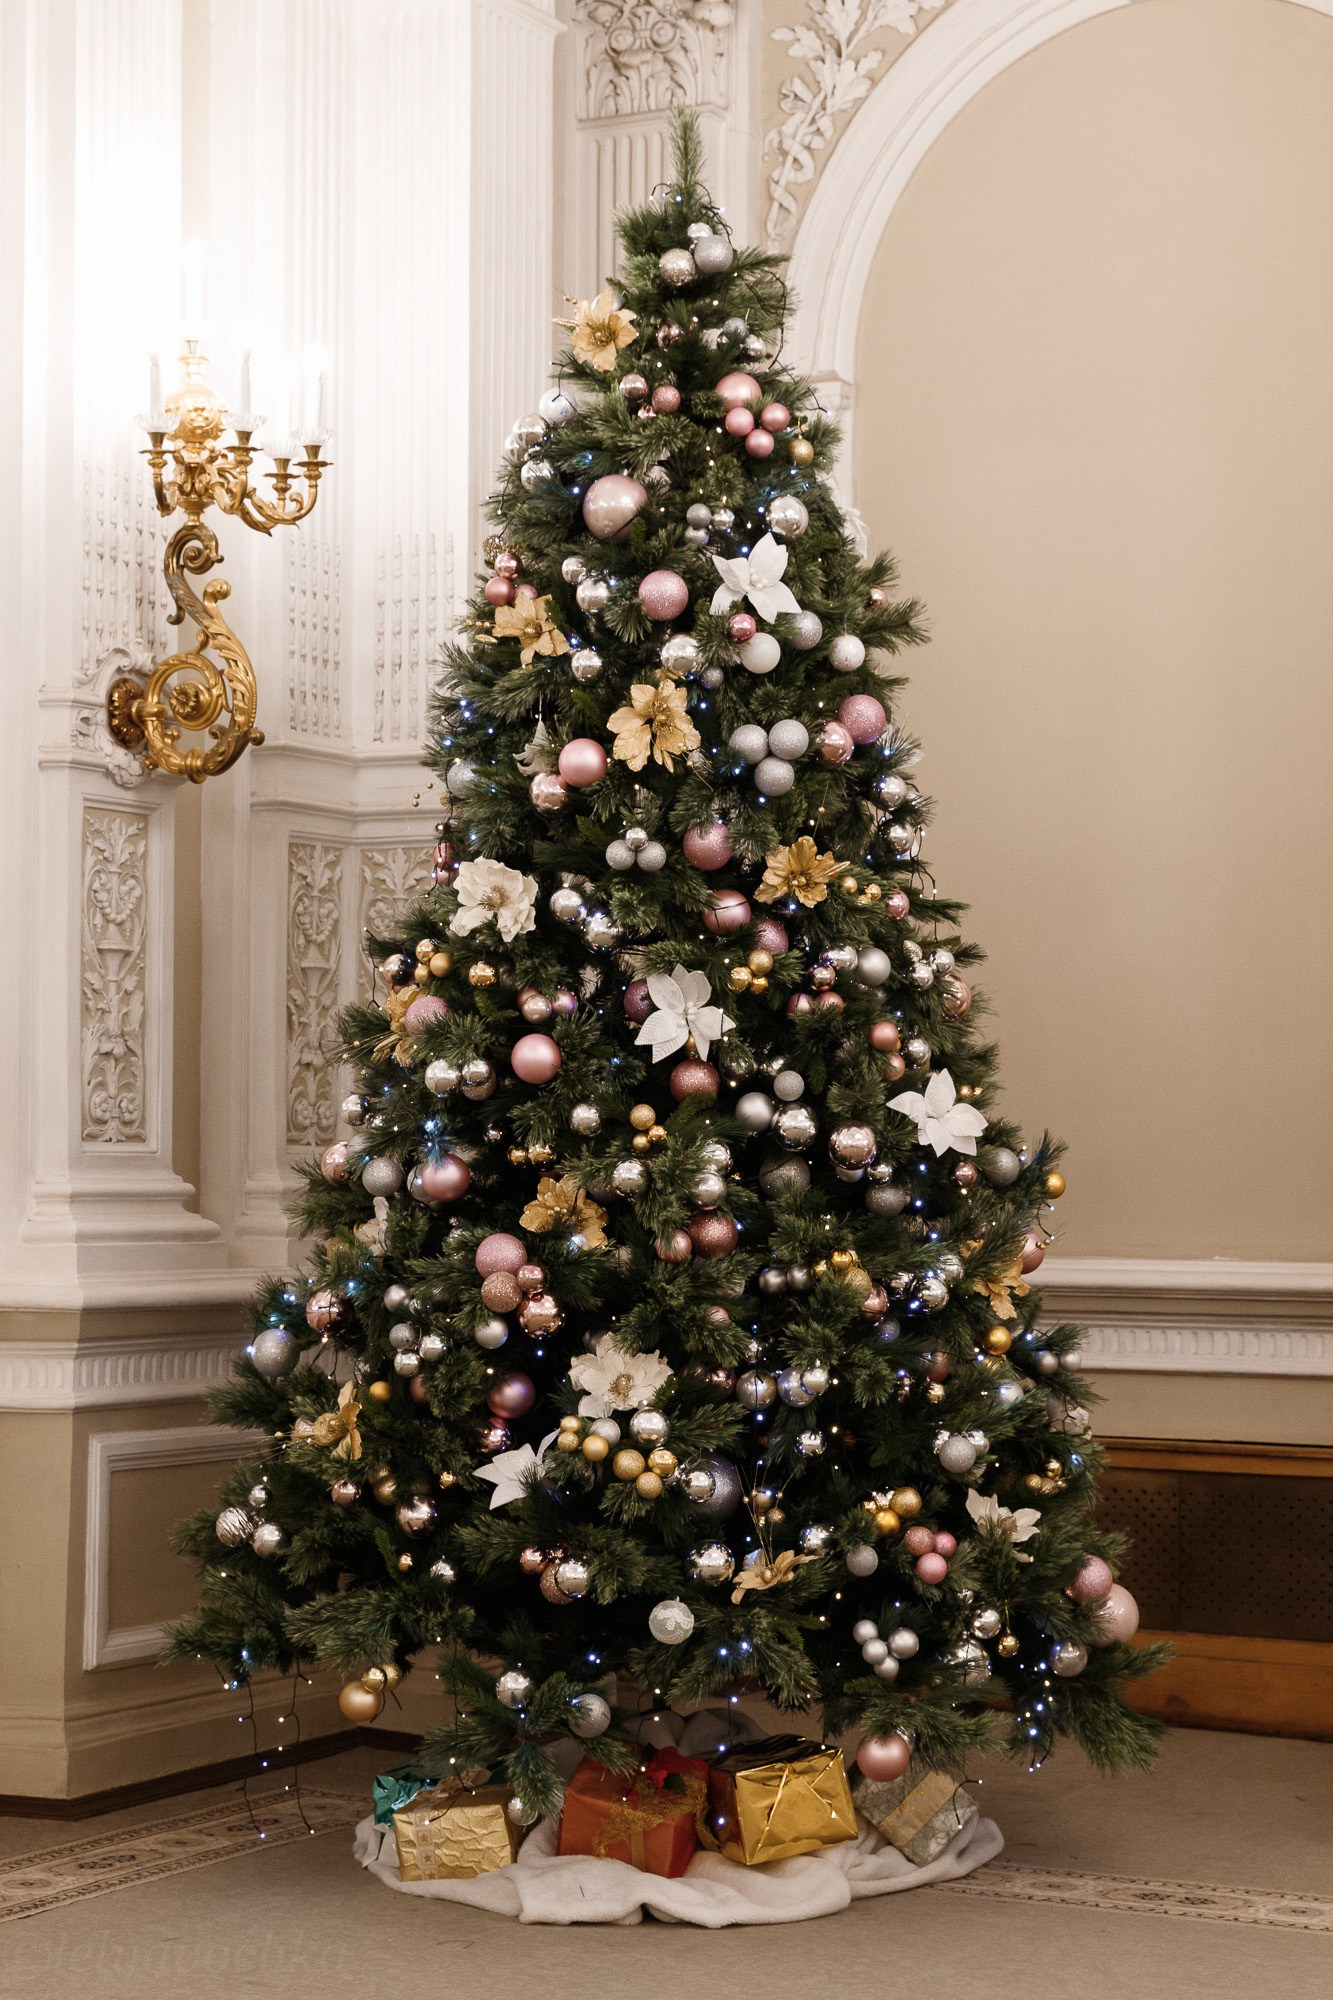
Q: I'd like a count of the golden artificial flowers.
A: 9